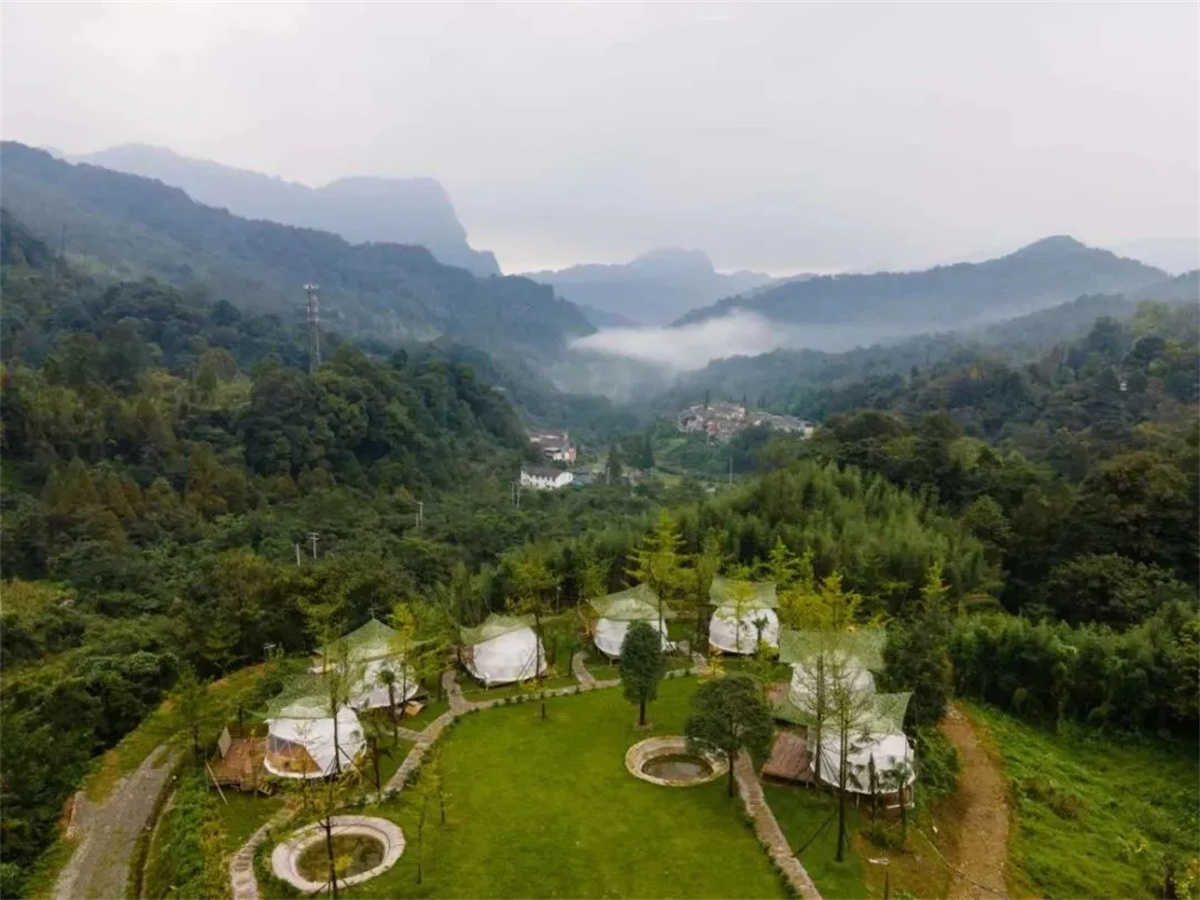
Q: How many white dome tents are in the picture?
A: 7